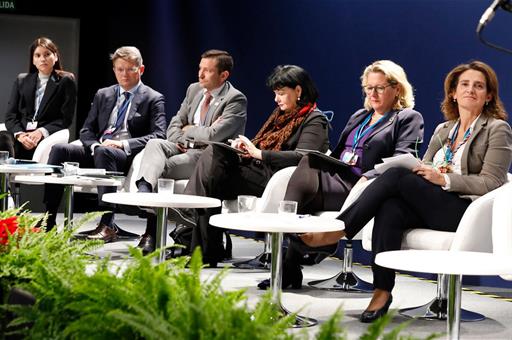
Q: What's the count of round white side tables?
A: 5